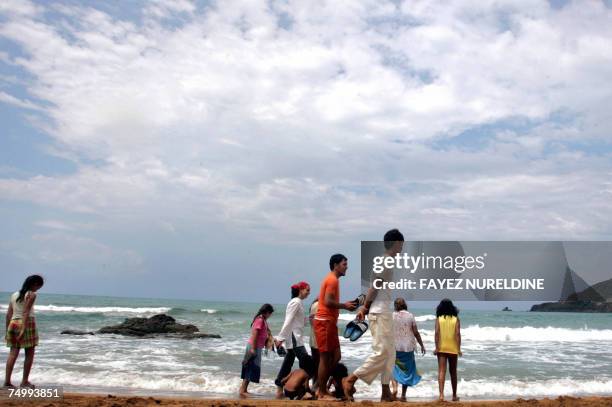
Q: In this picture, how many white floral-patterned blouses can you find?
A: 1